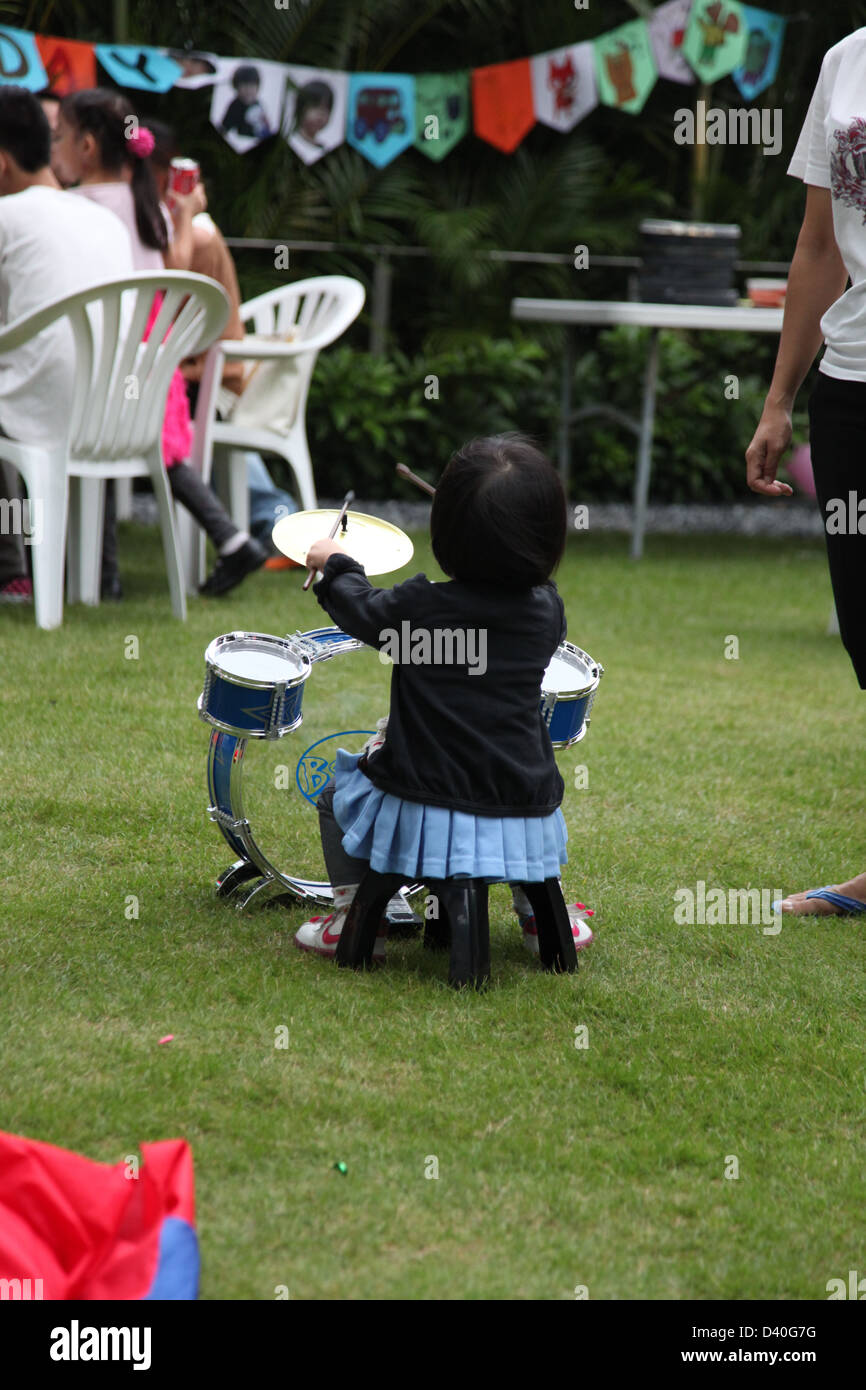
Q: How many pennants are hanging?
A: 14